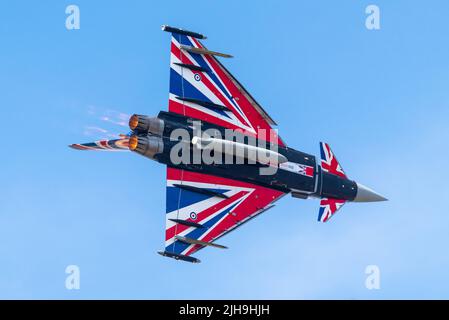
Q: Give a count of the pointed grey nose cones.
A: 1